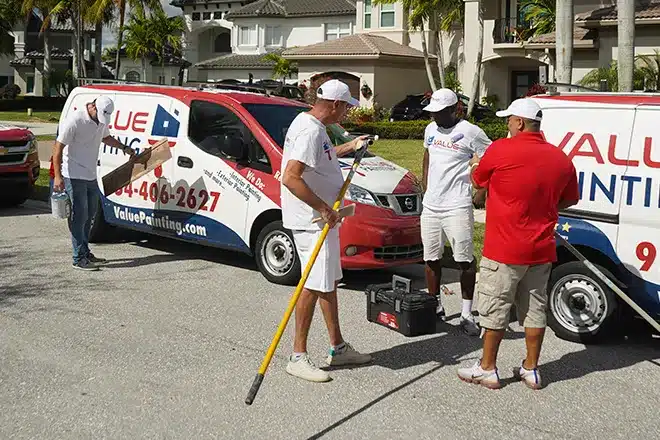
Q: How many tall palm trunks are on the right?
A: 2